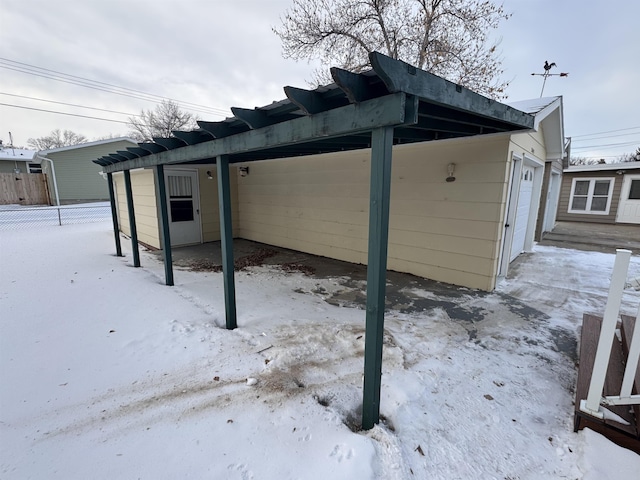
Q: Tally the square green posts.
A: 5